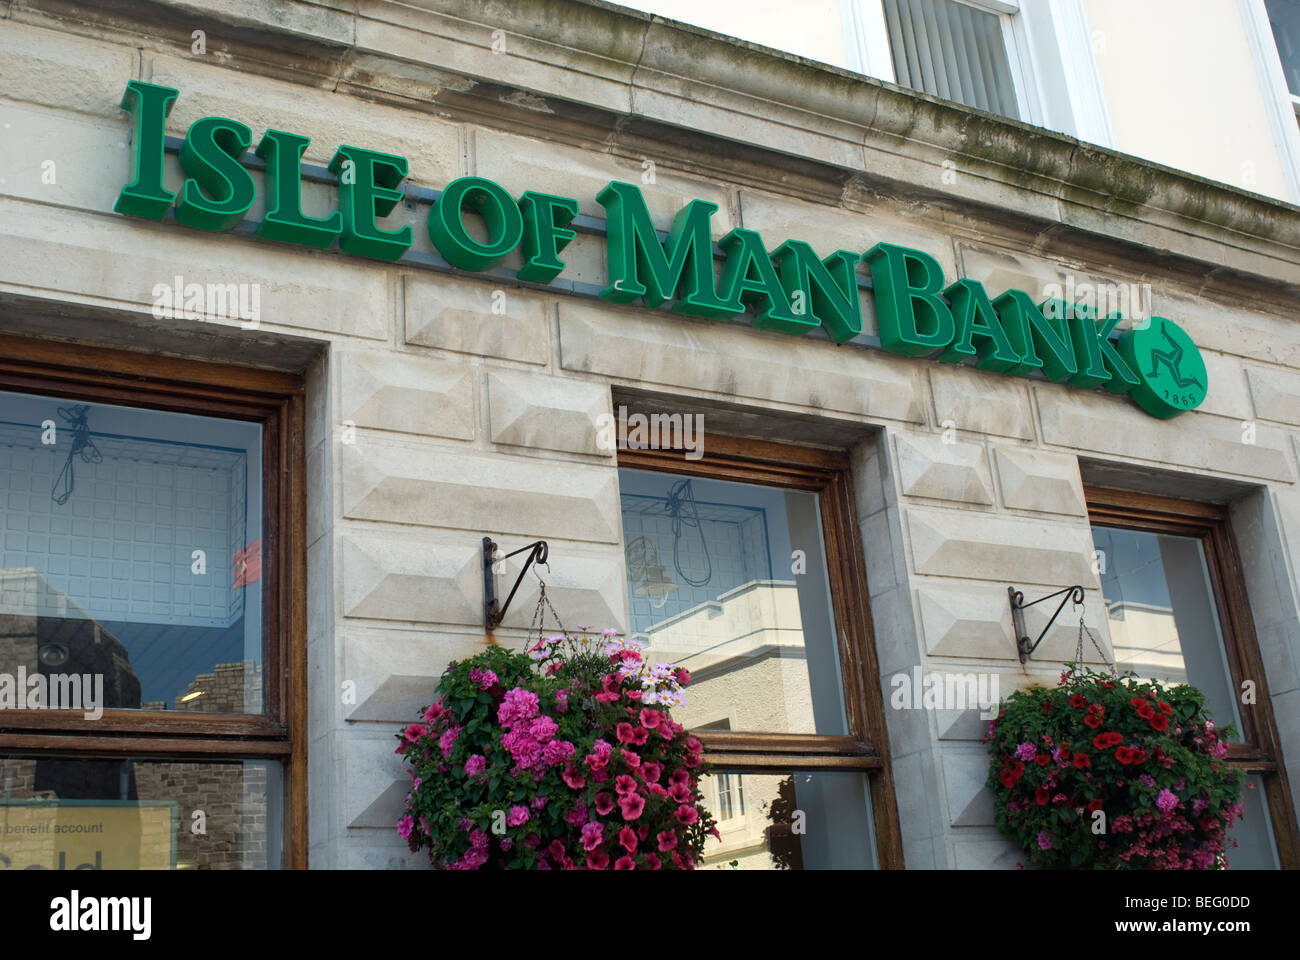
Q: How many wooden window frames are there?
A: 3